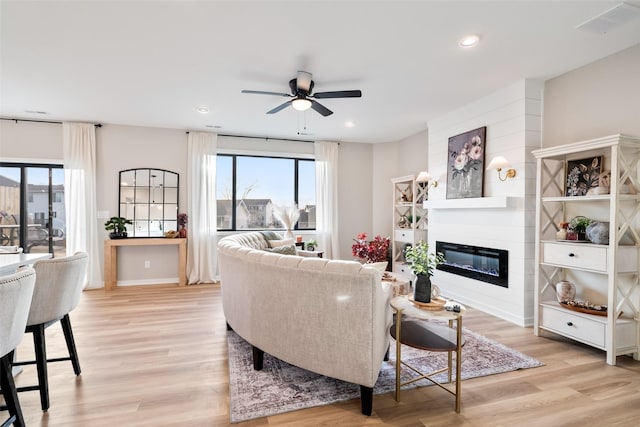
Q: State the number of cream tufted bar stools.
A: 2